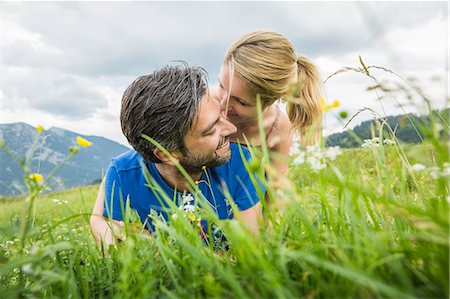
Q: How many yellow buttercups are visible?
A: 4